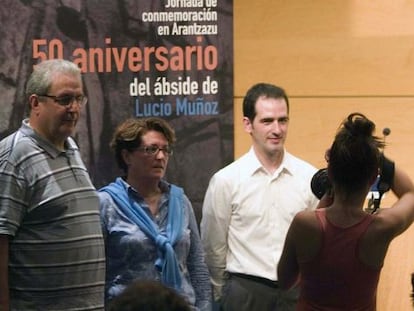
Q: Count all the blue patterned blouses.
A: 1